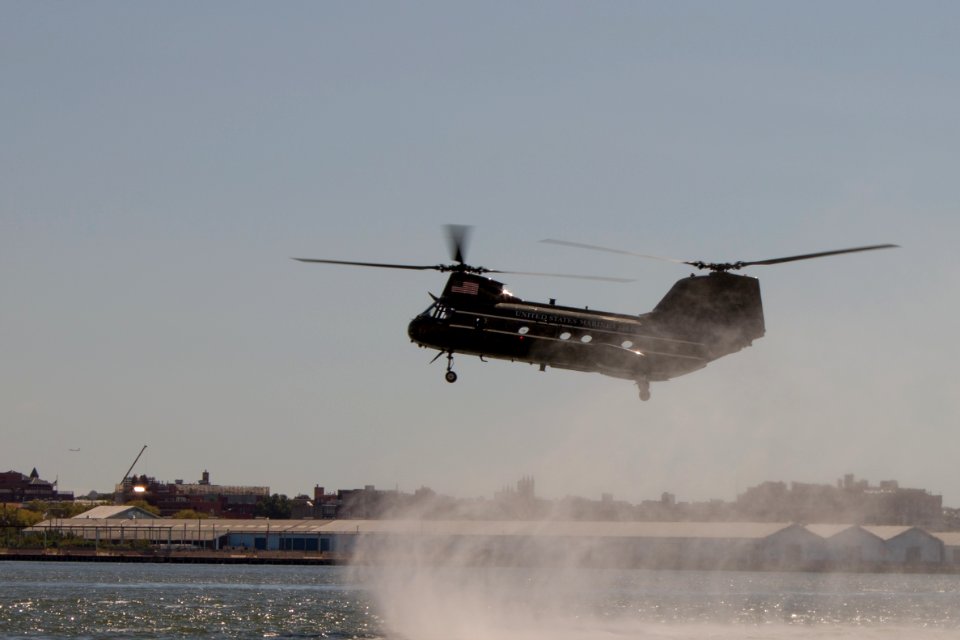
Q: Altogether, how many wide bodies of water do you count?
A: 1